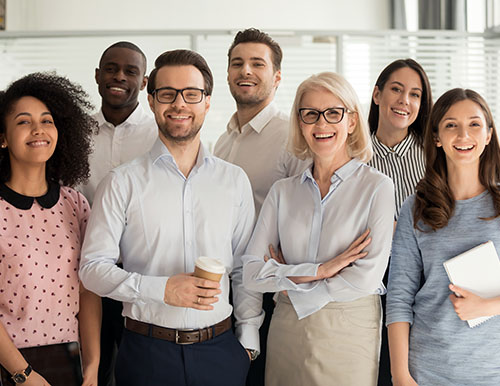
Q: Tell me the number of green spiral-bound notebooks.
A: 0